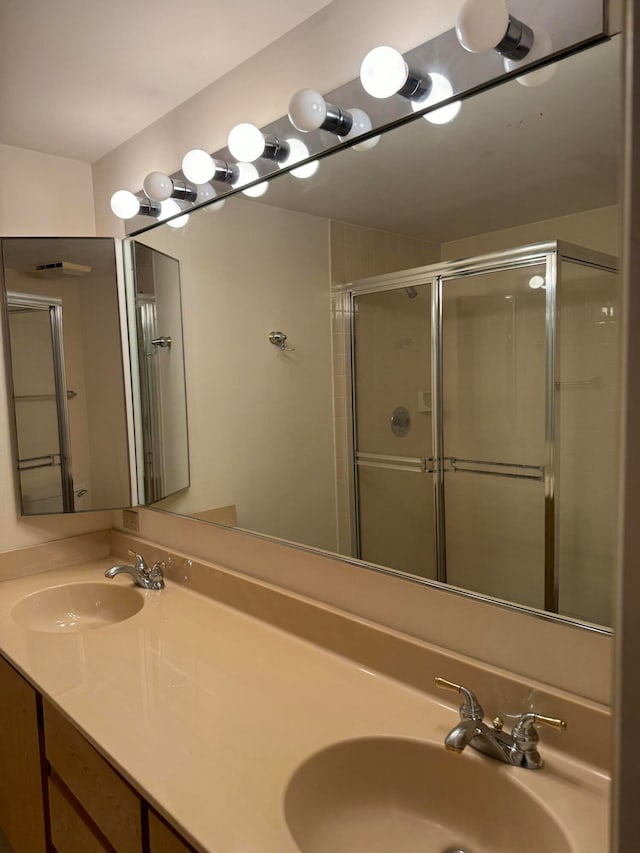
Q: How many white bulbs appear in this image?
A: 7